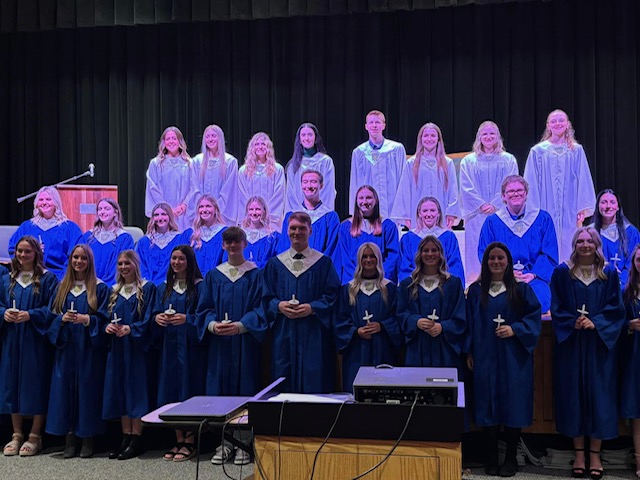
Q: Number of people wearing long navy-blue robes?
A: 11